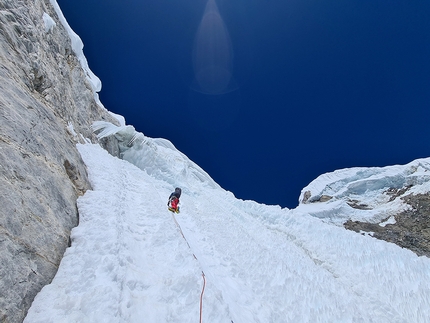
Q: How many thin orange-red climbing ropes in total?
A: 1